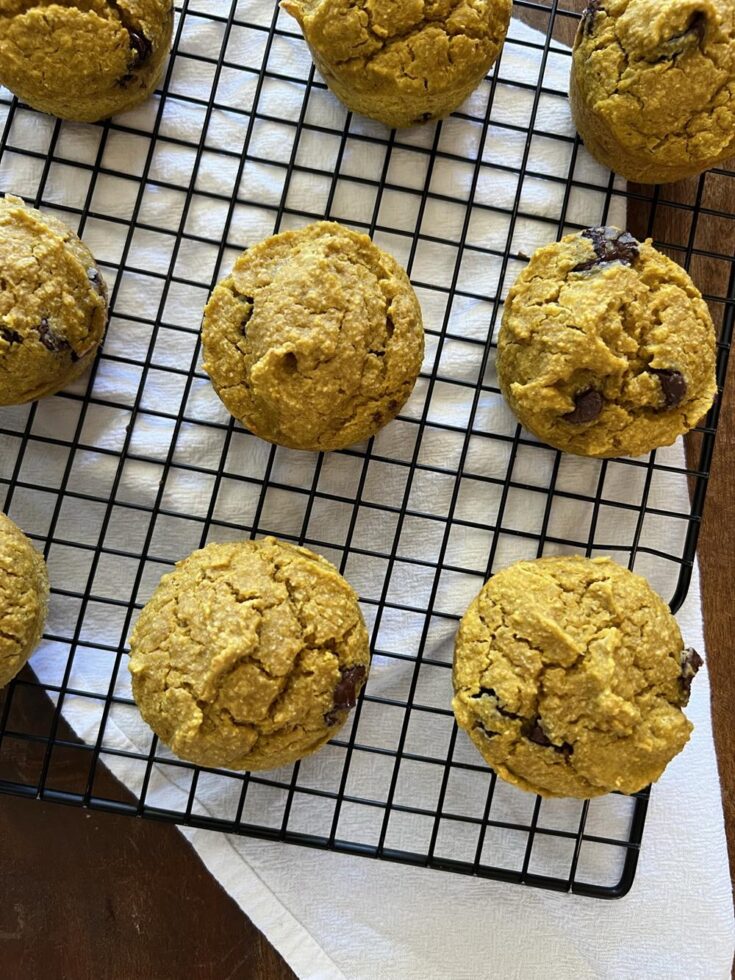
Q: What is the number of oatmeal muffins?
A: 9